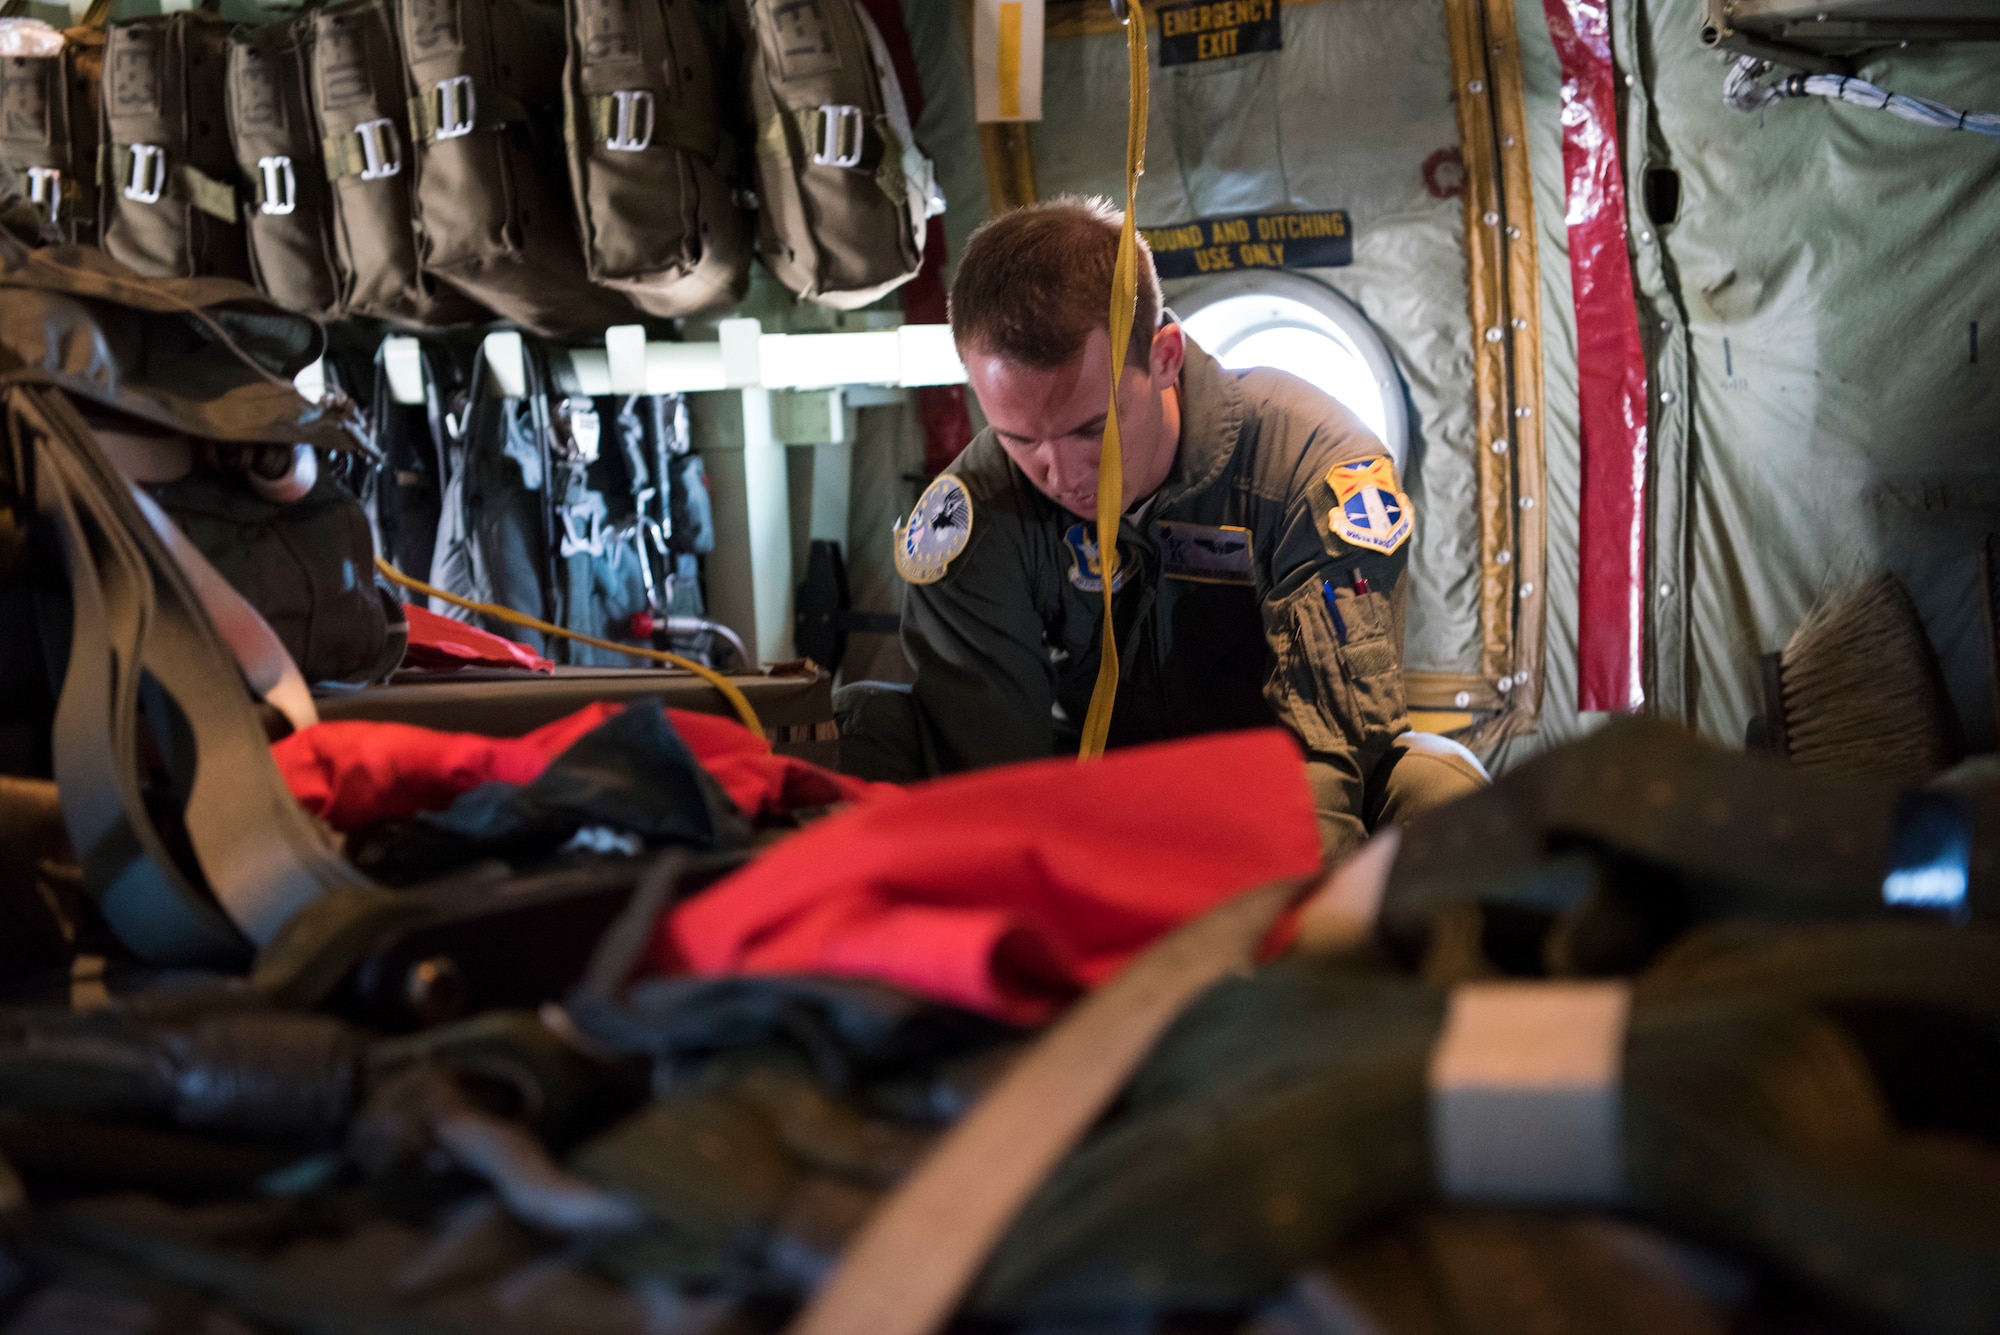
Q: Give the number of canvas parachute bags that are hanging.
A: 7